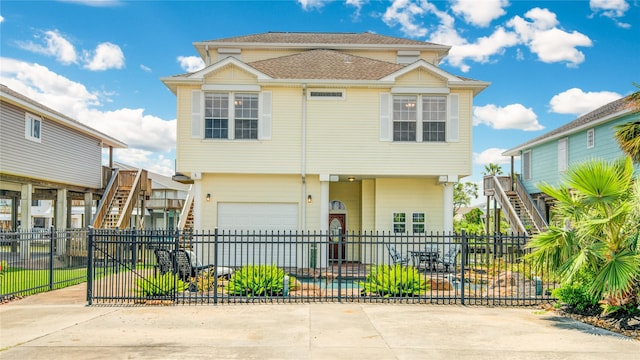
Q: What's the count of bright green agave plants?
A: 3